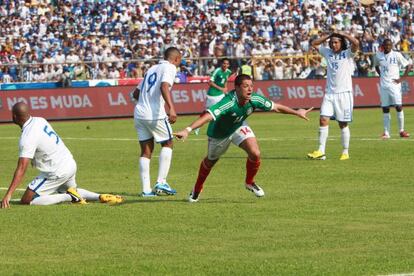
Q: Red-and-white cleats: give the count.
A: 2